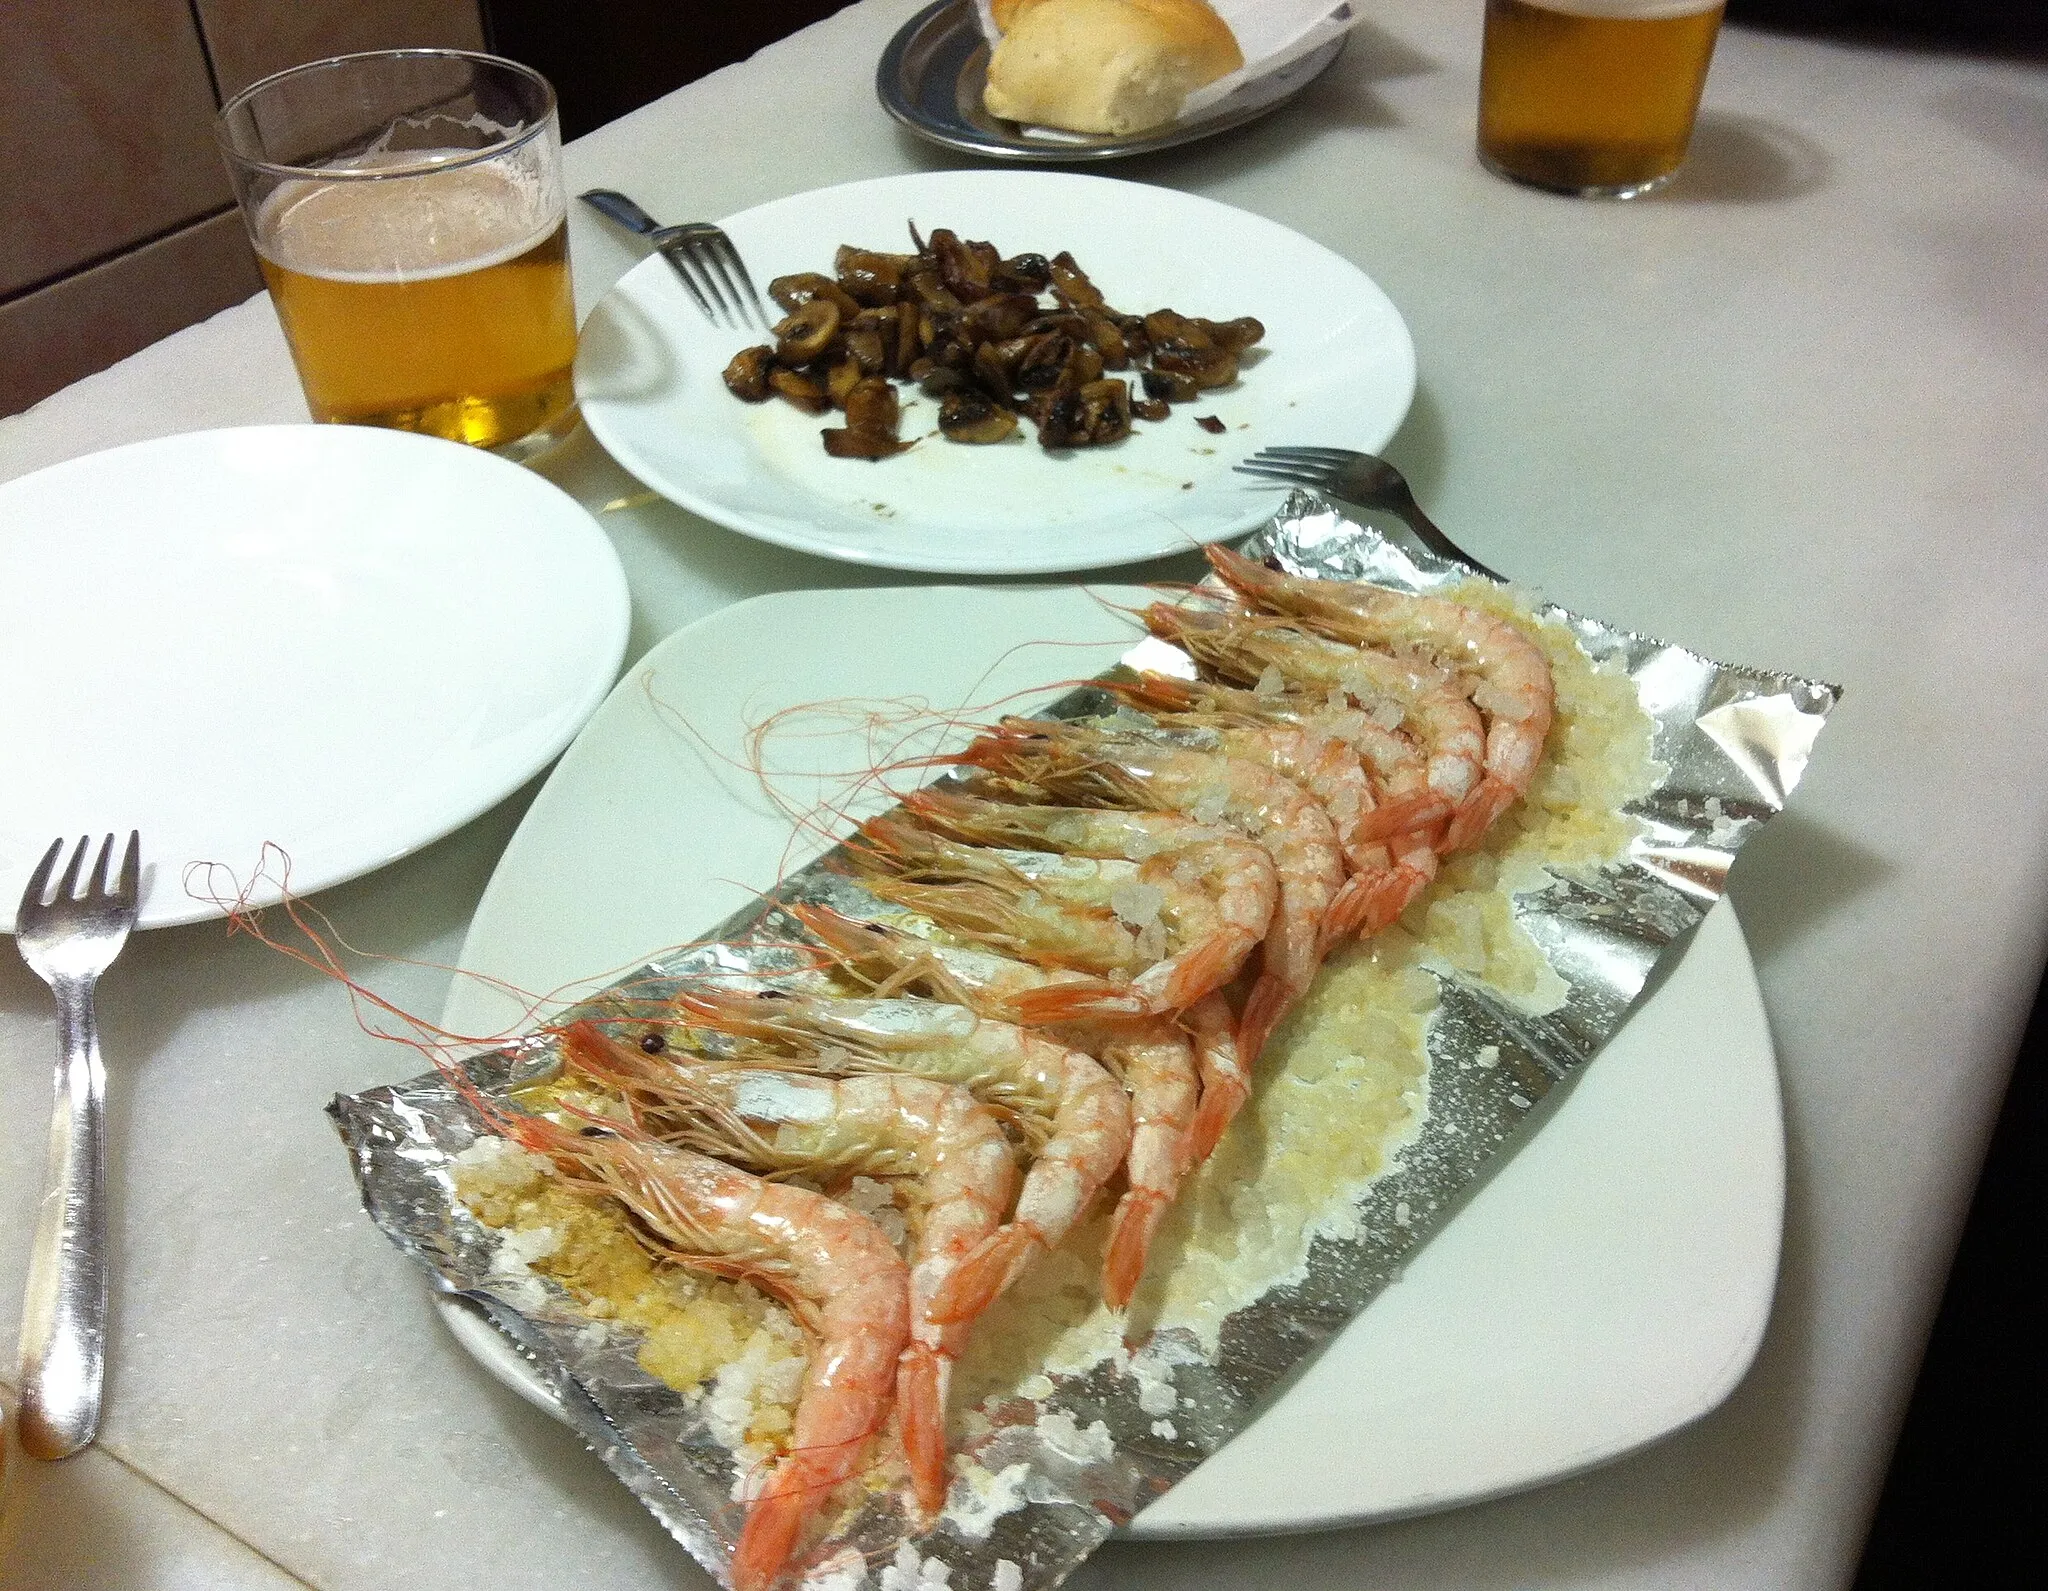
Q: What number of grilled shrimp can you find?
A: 12